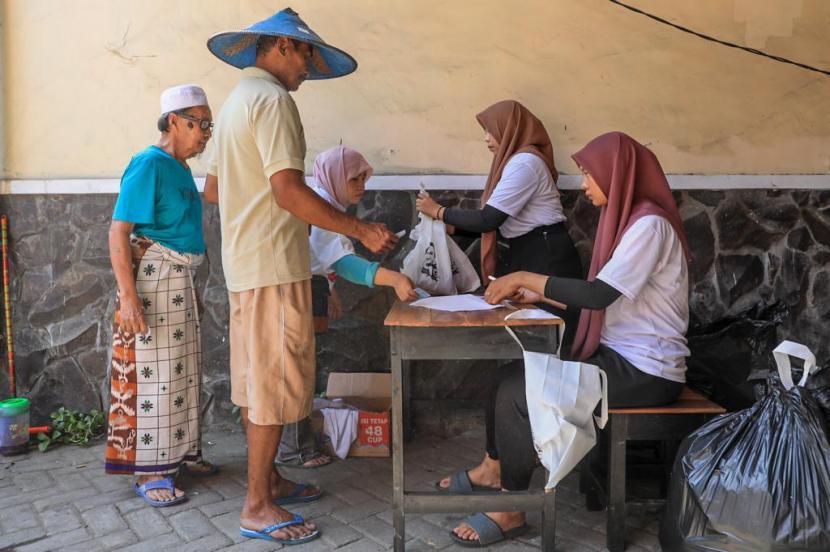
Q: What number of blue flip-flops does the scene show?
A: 4